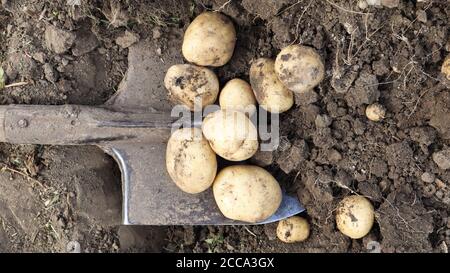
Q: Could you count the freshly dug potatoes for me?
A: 12